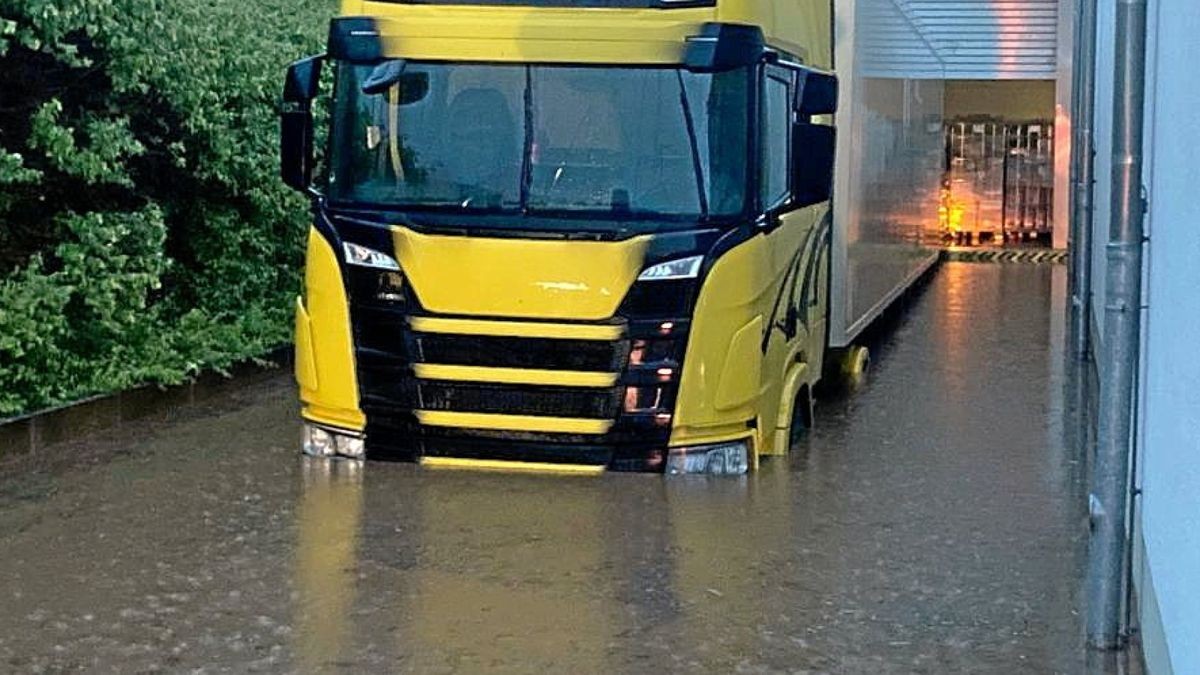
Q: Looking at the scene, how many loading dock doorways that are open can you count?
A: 1